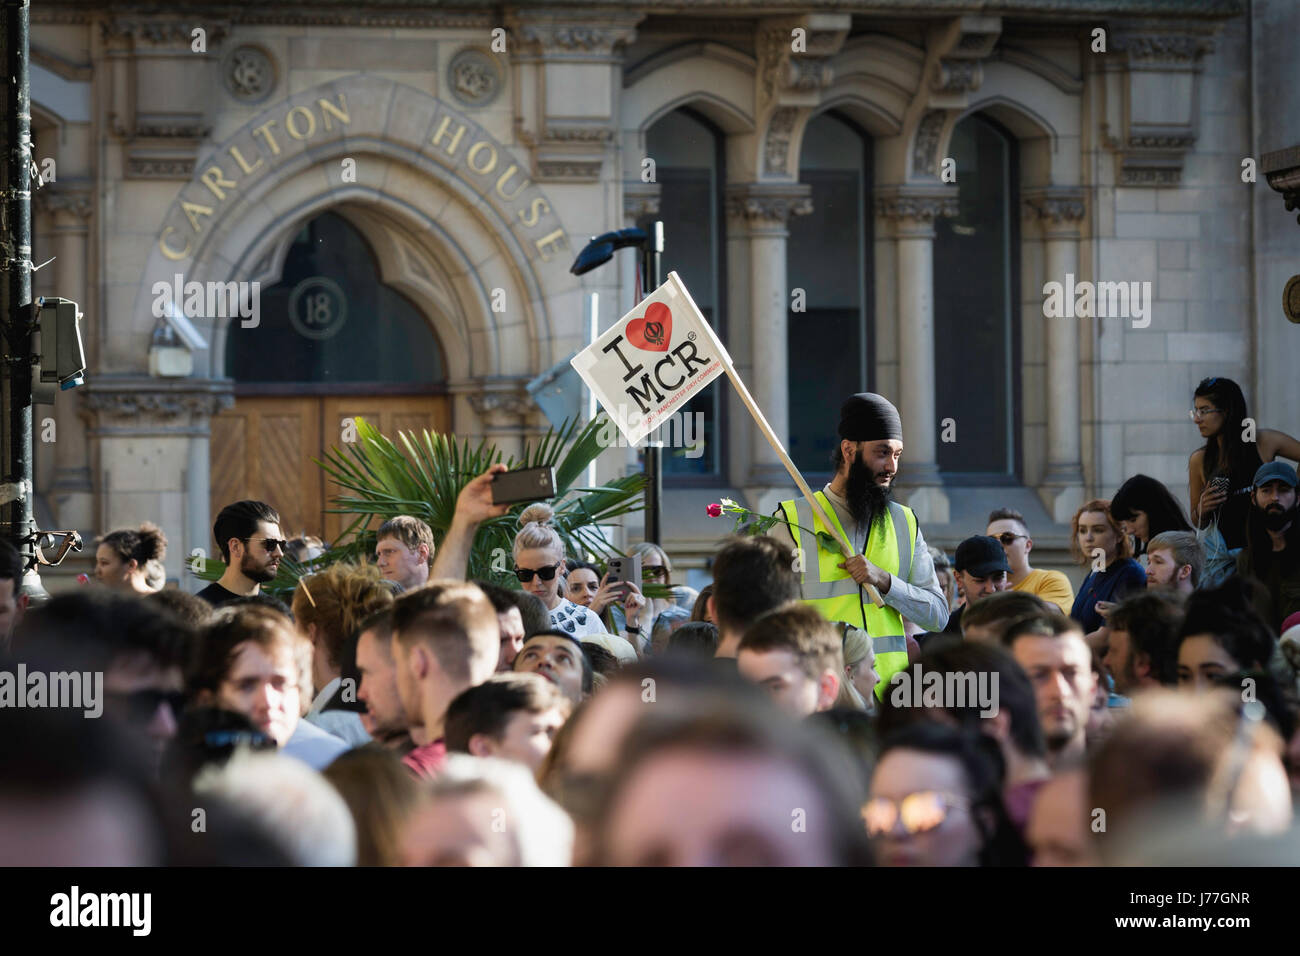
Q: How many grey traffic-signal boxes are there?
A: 1